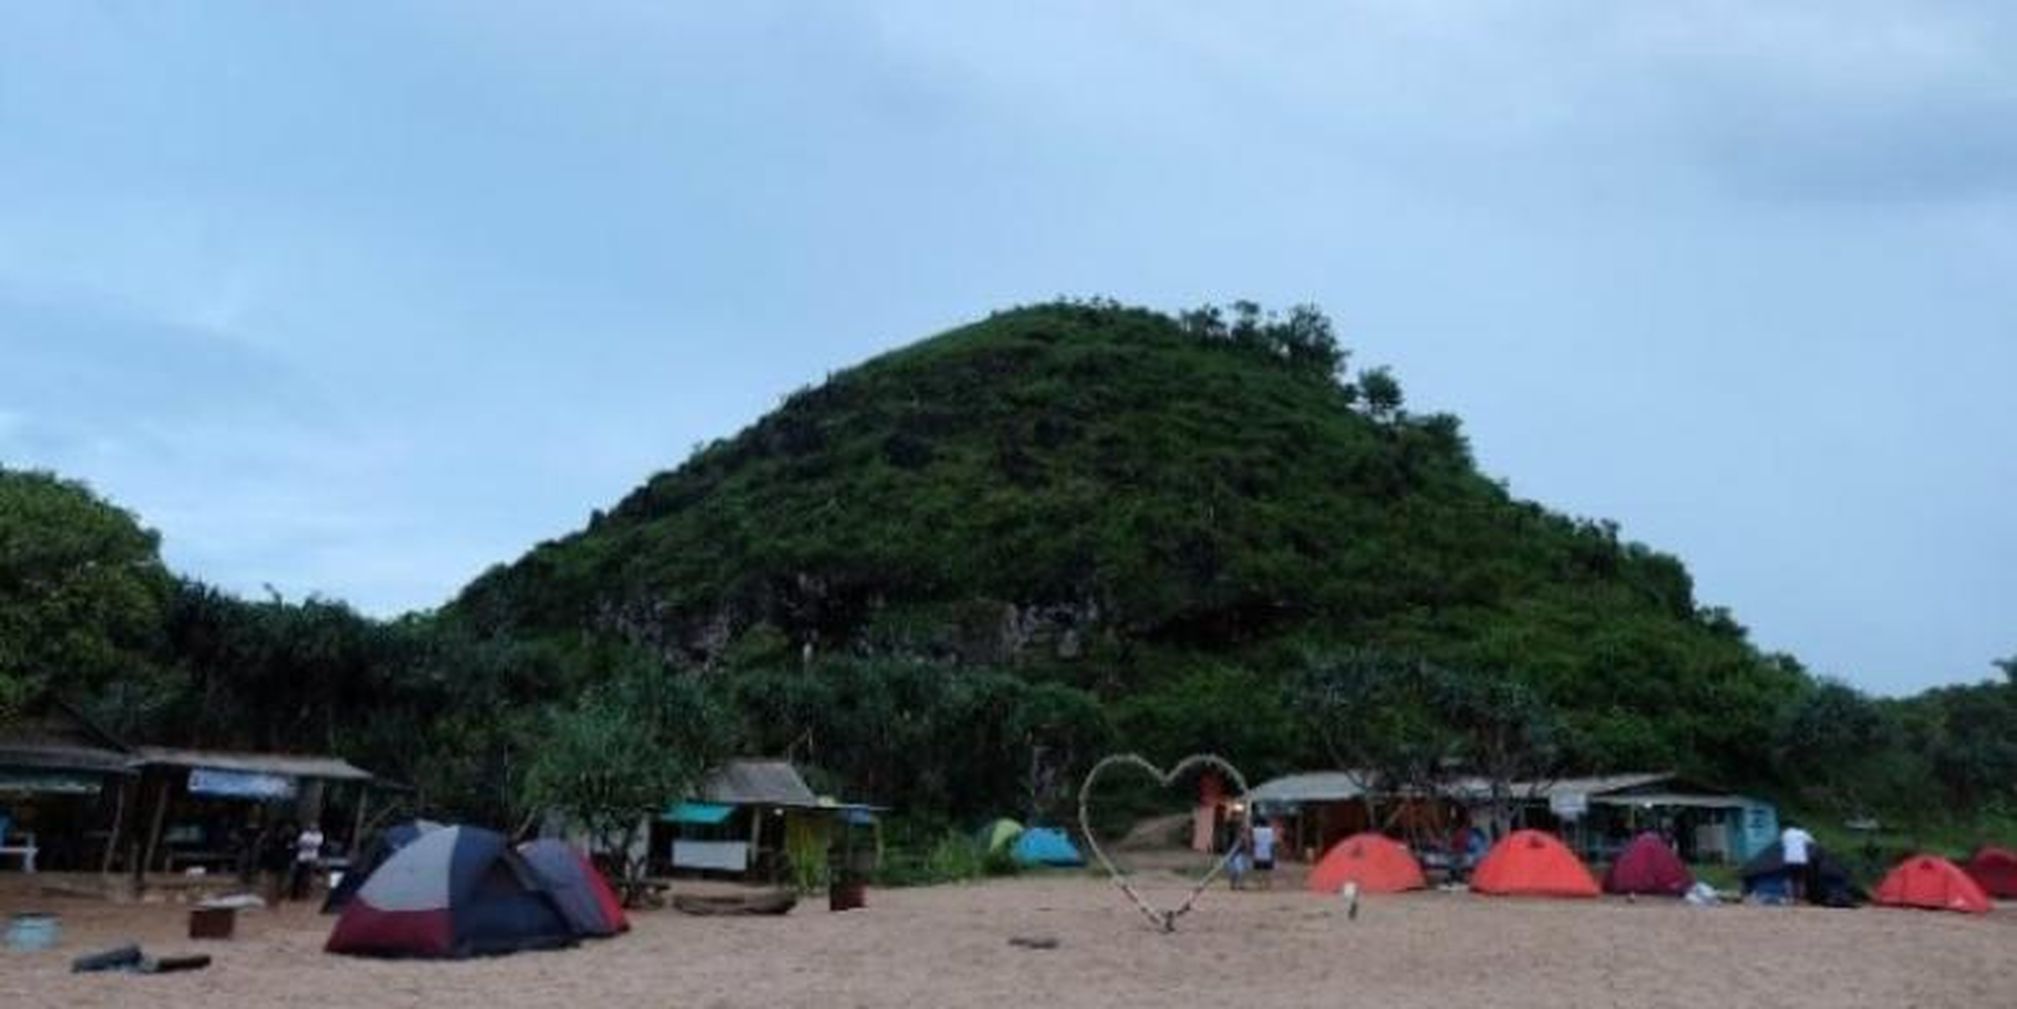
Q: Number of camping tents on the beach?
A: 11